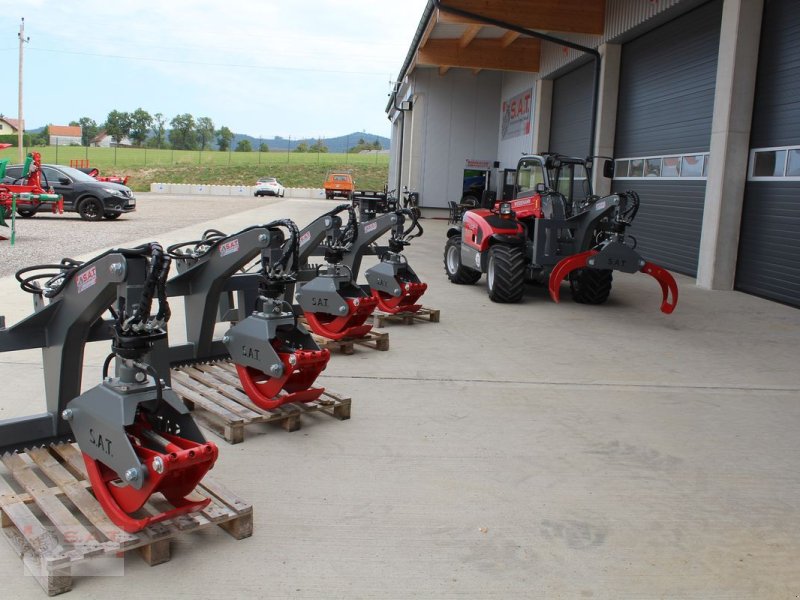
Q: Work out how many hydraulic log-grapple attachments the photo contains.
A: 5